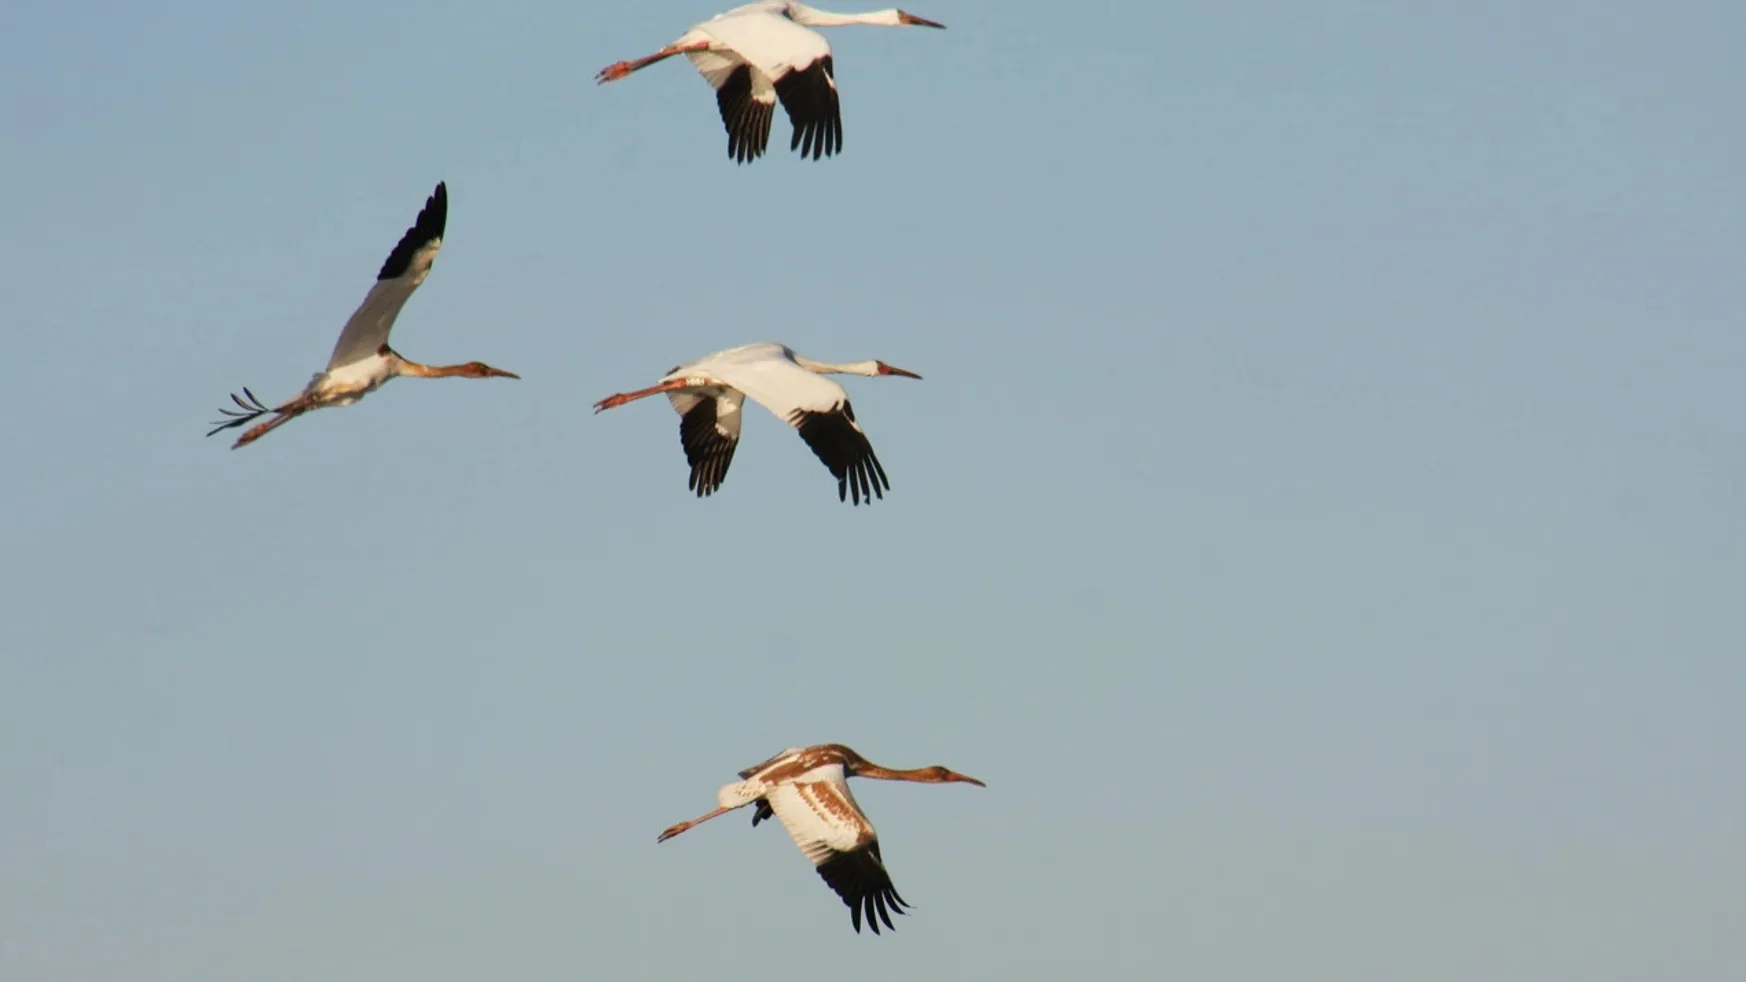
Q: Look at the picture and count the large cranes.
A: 4